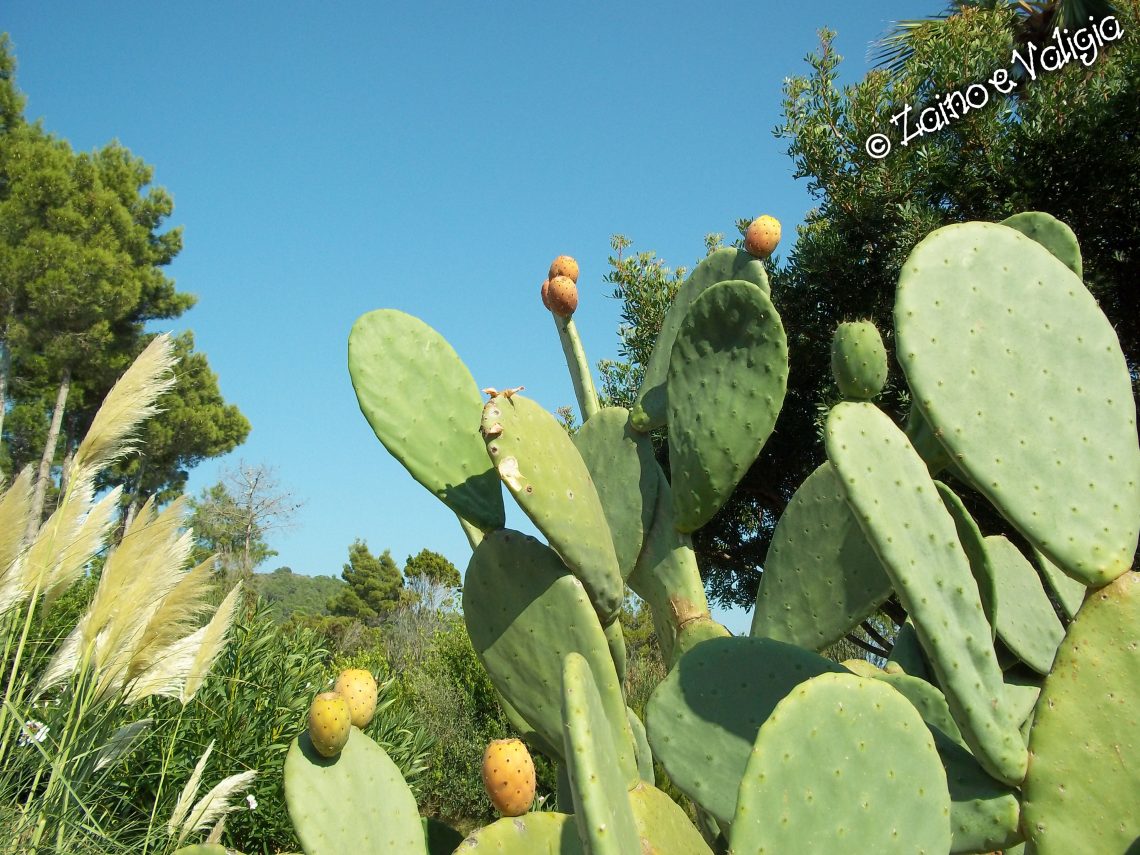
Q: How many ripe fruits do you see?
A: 7